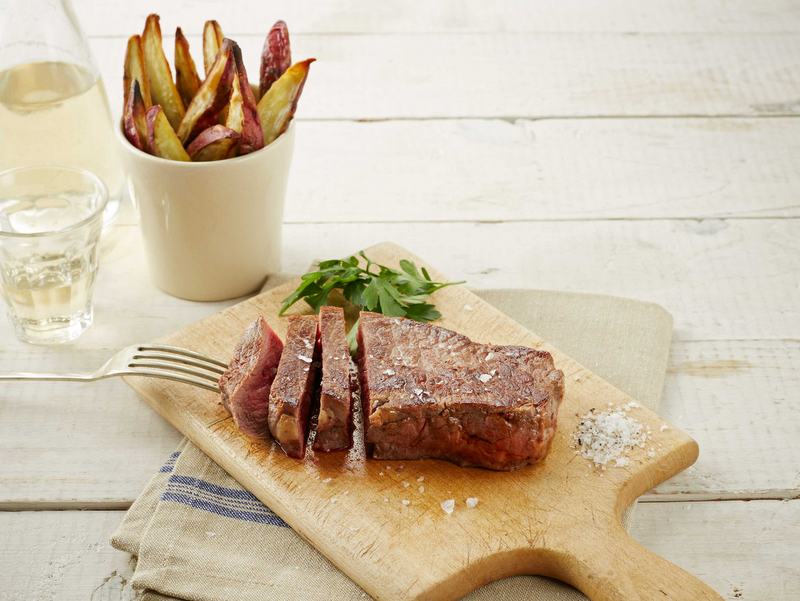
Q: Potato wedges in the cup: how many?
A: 11